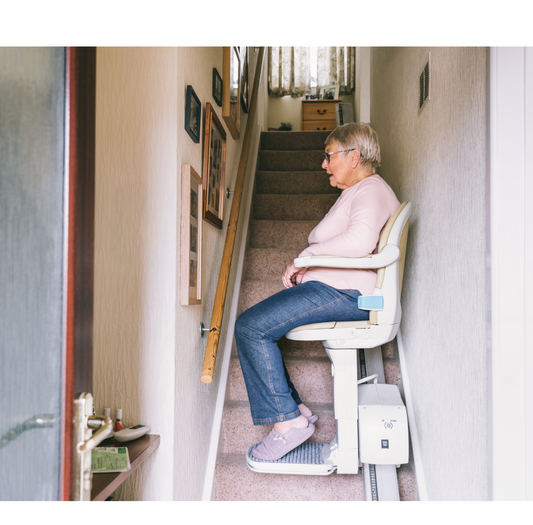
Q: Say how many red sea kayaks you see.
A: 0